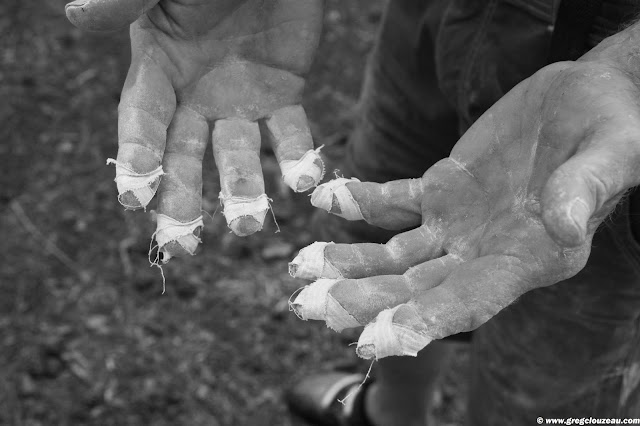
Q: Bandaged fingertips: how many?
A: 8